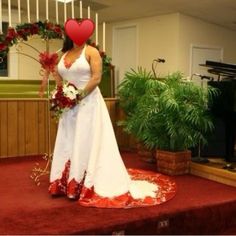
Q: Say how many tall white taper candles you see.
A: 13